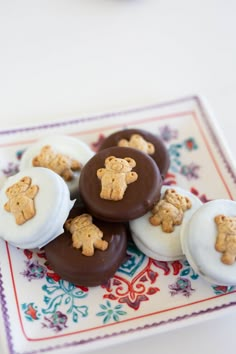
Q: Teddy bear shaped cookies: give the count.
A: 7